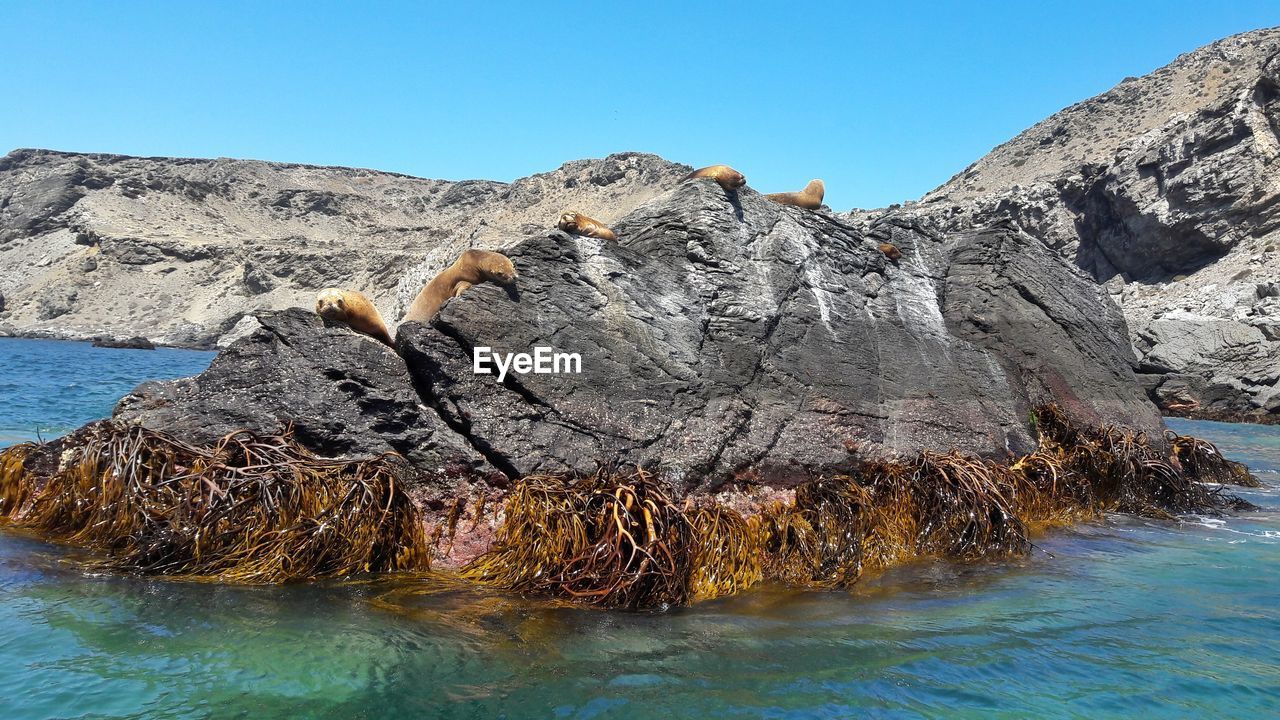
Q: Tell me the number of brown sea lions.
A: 6